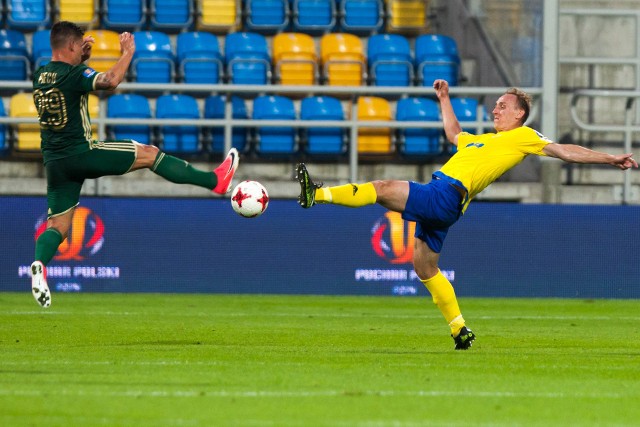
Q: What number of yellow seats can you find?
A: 9